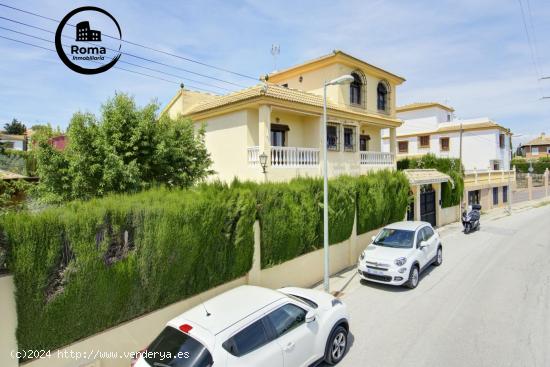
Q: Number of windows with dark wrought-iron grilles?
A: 4